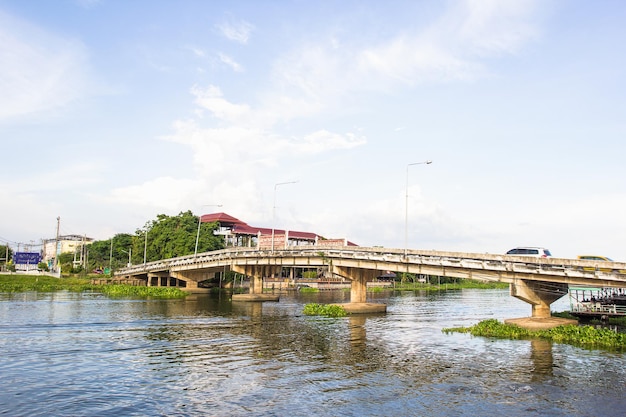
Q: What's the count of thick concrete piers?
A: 4